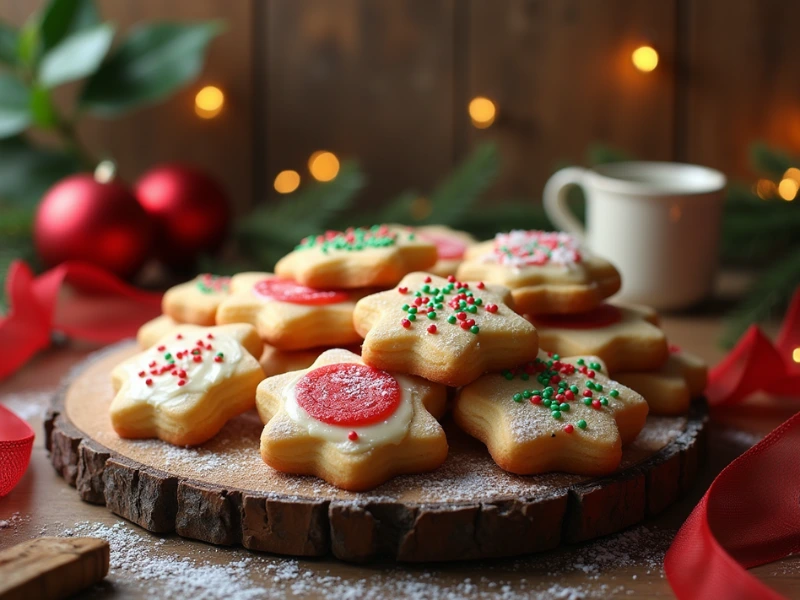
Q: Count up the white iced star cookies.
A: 2